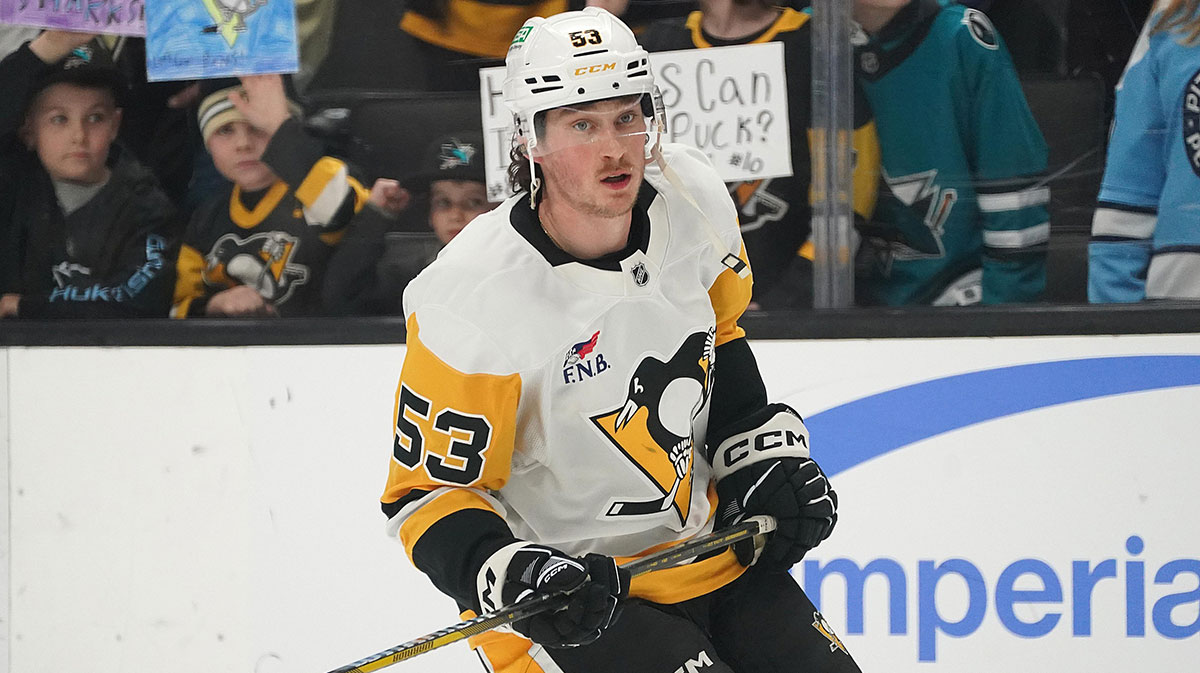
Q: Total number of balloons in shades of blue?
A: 0